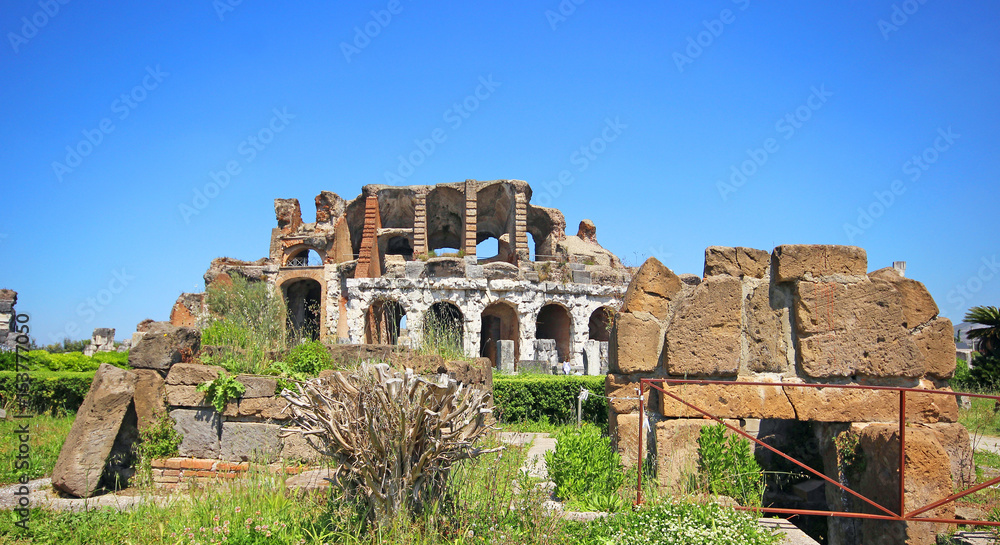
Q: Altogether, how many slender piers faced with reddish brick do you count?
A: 4